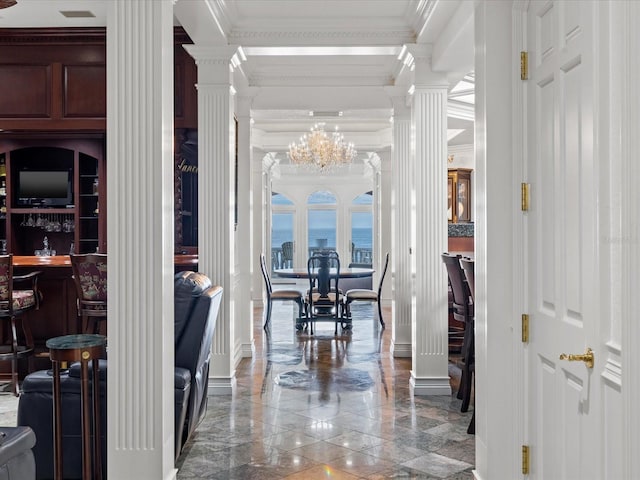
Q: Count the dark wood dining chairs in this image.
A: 4